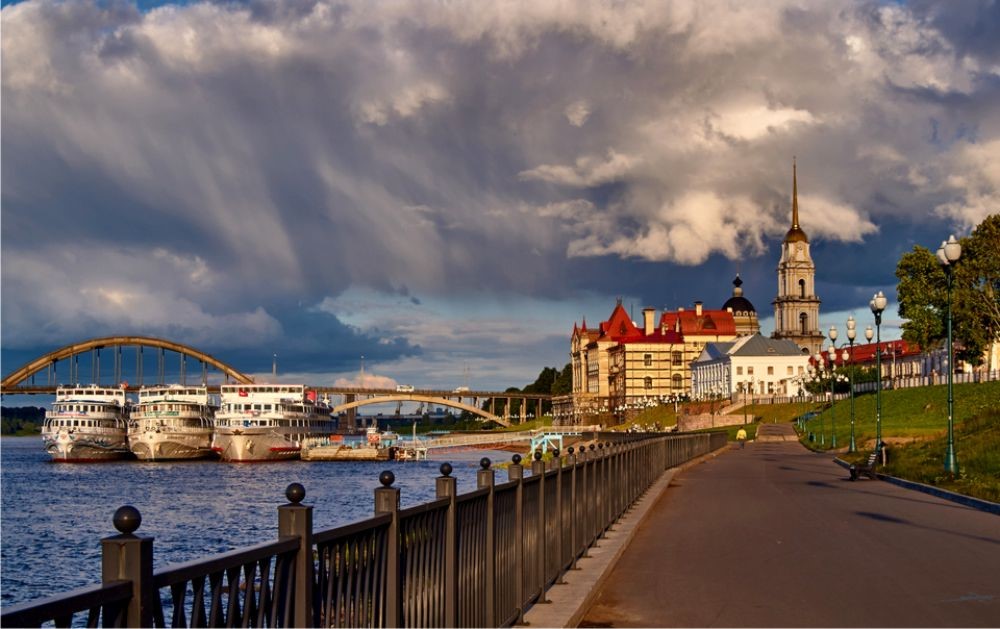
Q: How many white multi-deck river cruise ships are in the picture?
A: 3